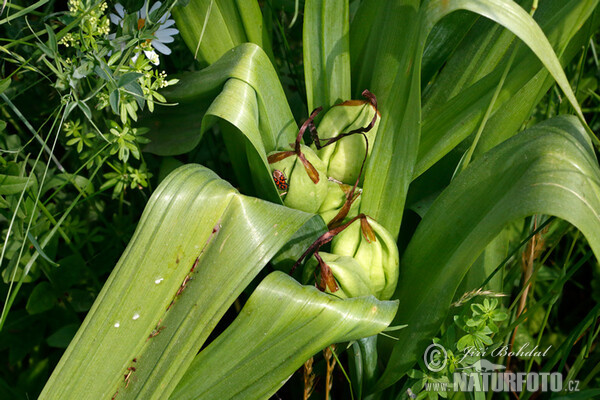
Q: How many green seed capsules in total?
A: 5